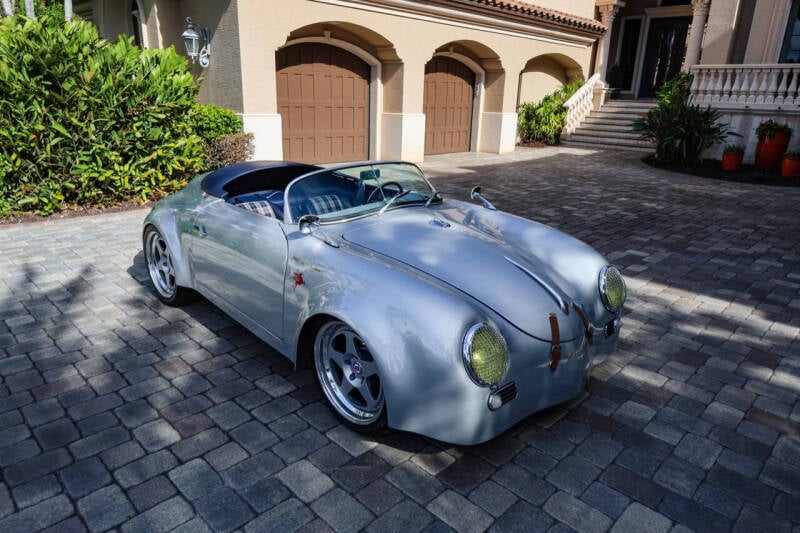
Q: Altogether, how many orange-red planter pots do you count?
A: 3